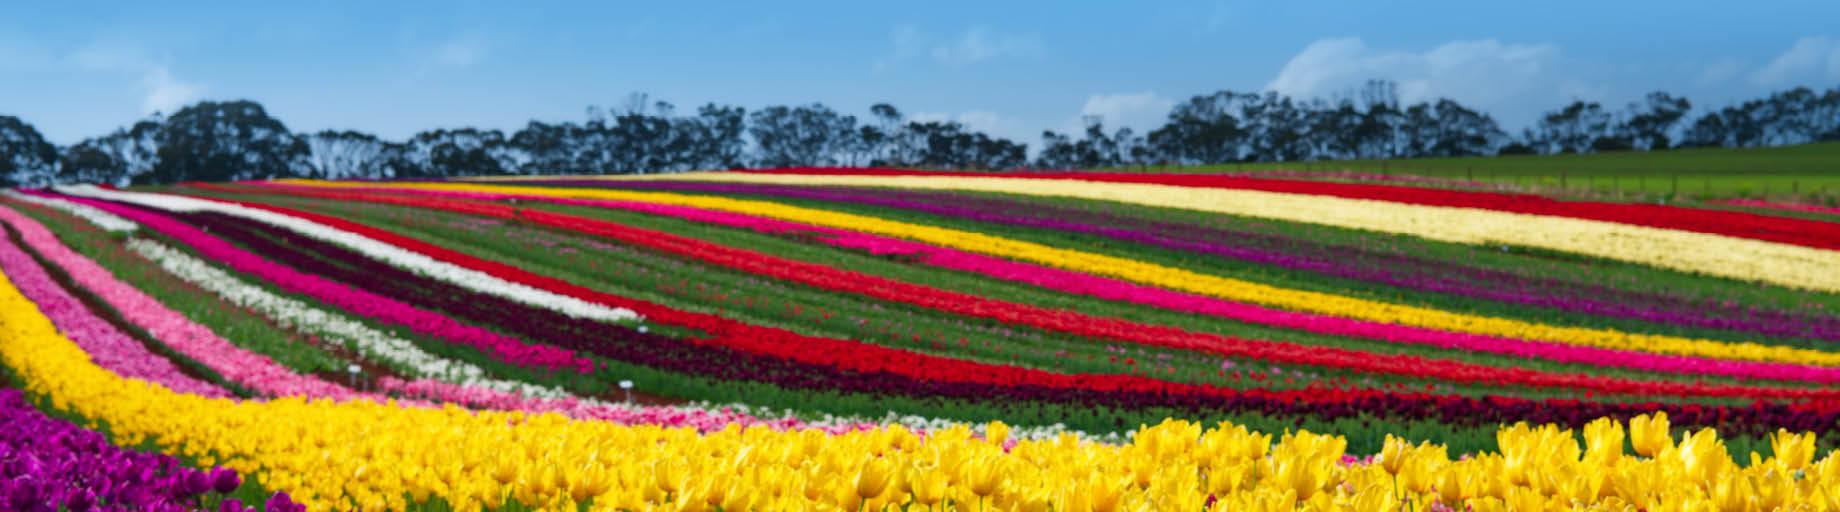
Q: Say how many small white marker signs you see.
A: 3